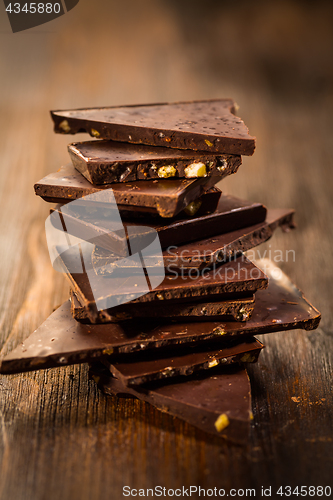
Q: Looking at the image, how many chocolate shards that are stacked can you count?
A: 11